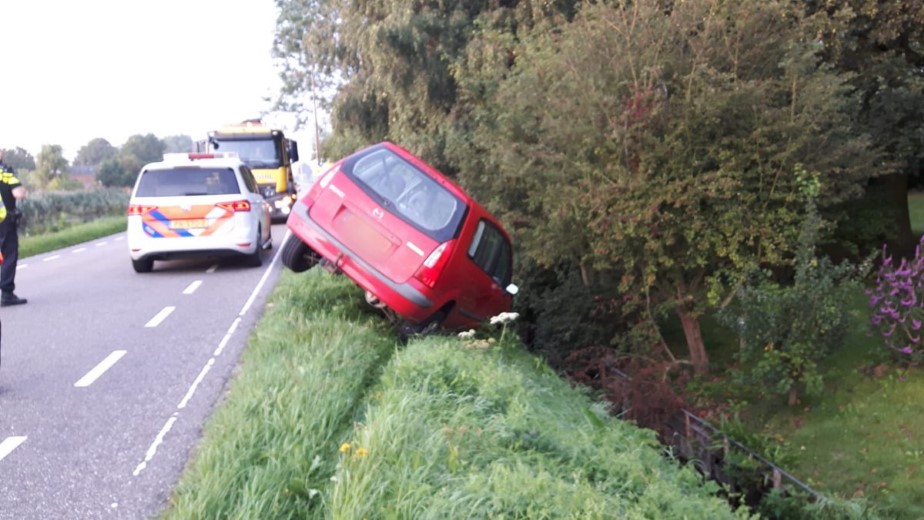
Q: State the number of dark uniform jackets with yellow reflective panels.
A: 1